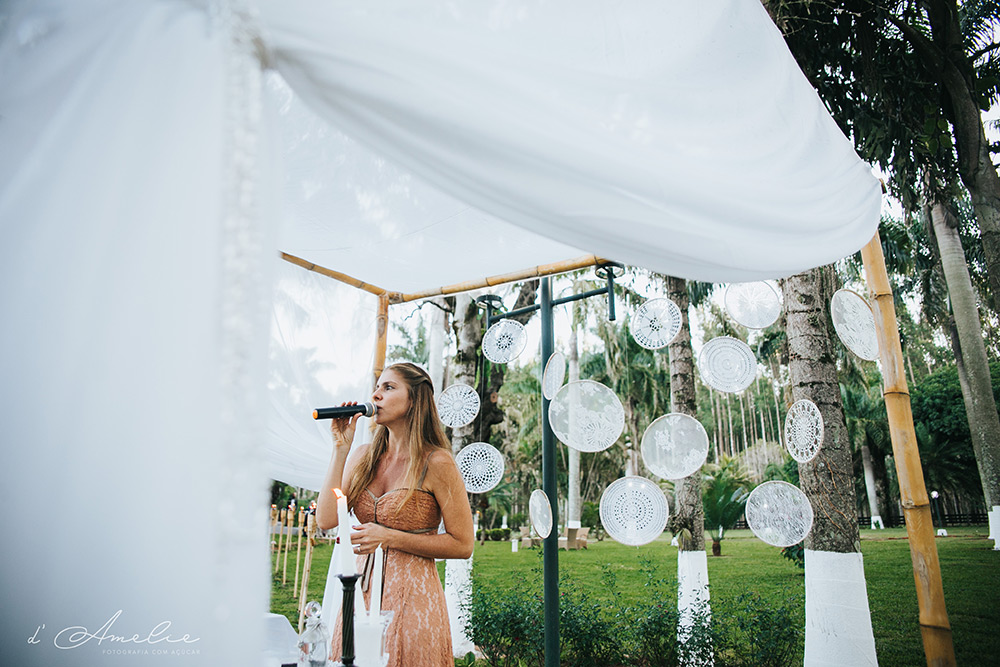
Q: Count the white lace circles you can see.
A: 14